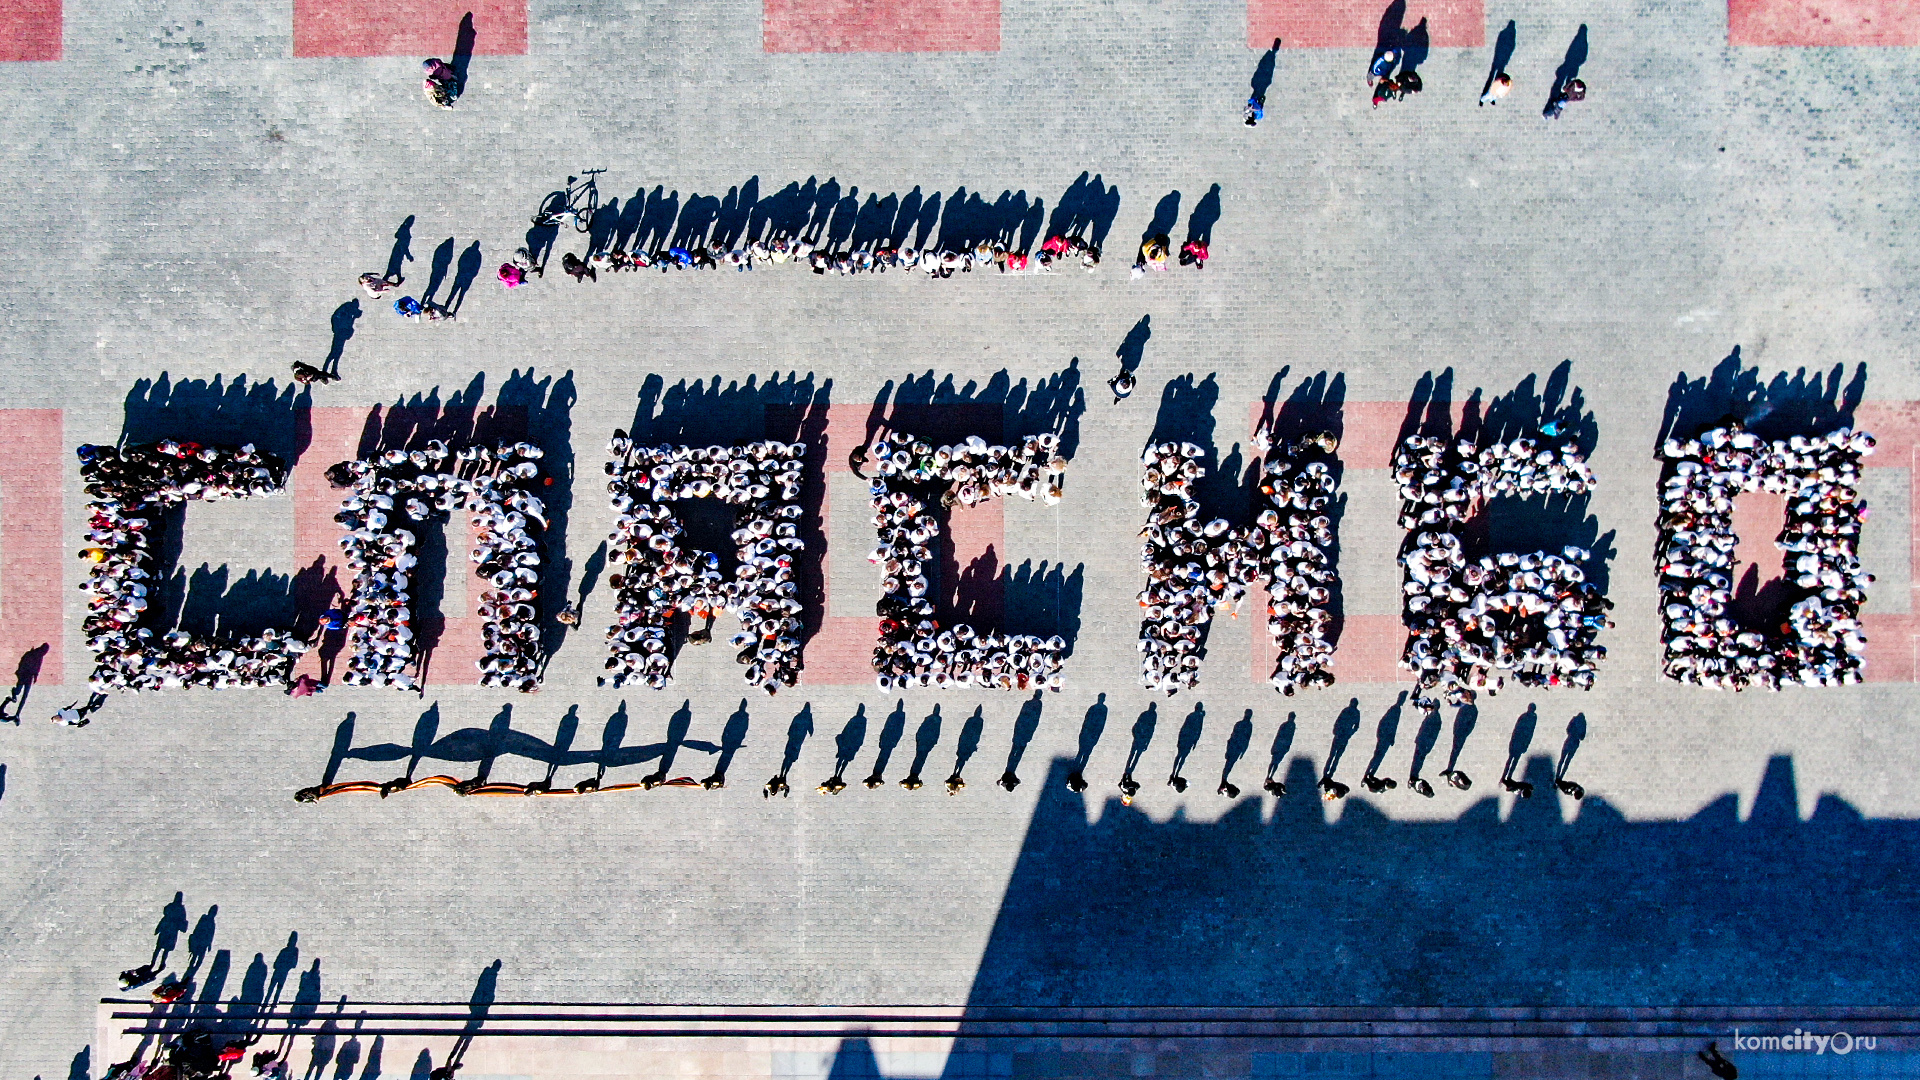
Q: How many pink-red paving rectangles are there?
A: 10